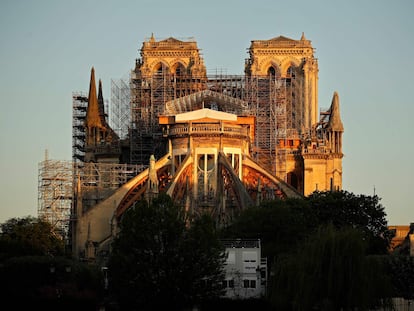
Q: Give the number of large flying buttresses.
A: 4